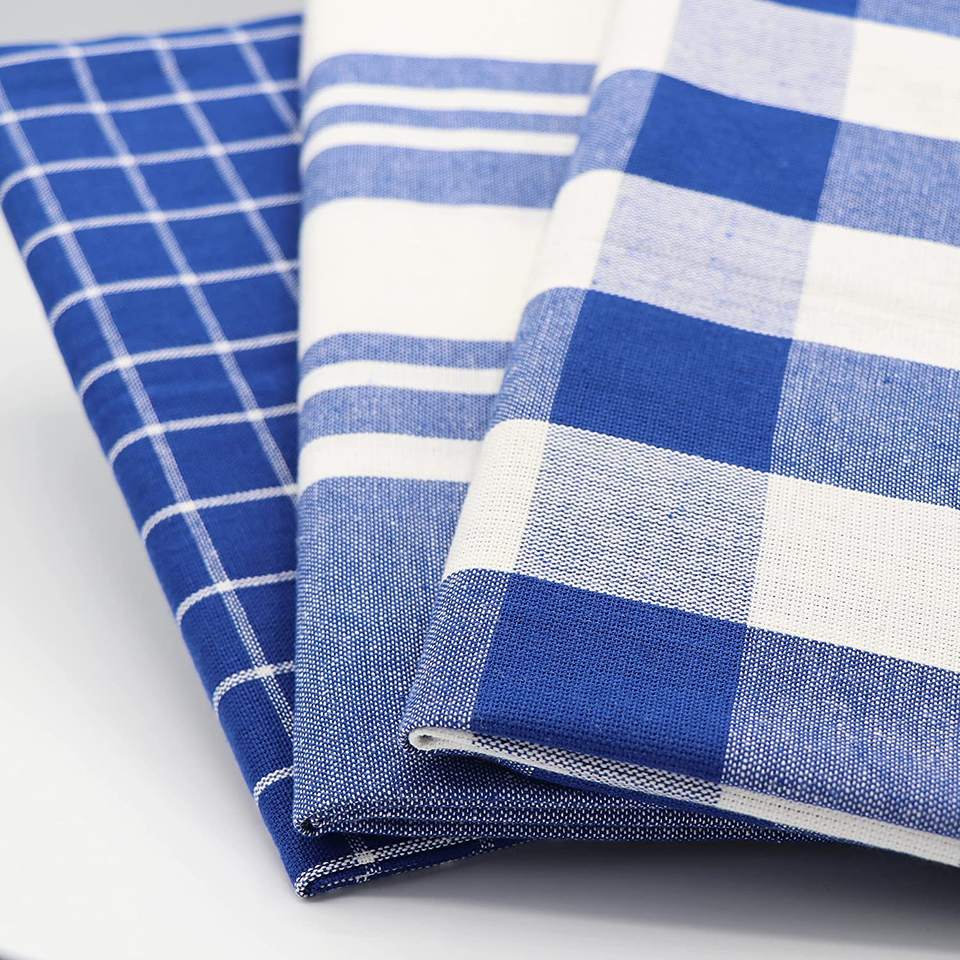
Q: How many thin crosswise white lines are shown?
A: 12